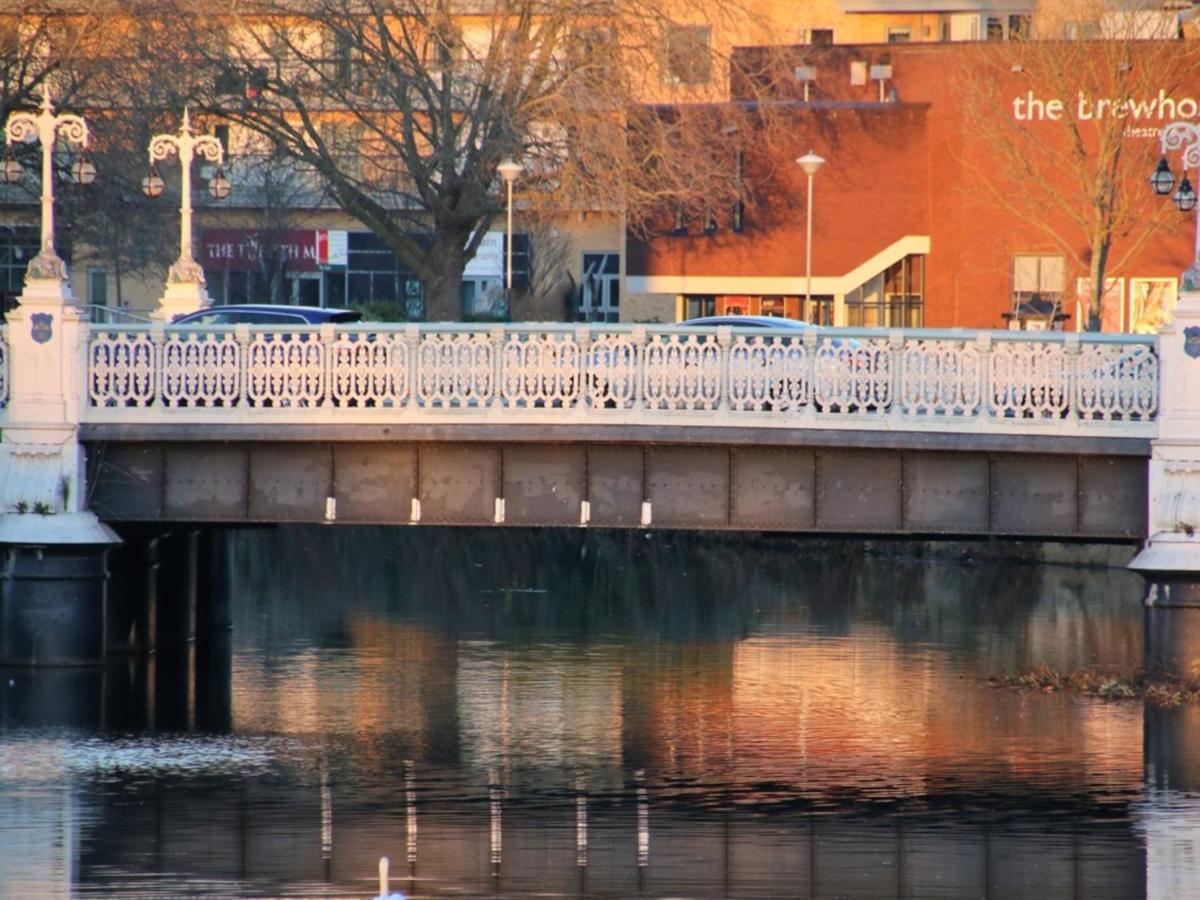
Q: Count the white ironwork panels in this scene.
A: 13